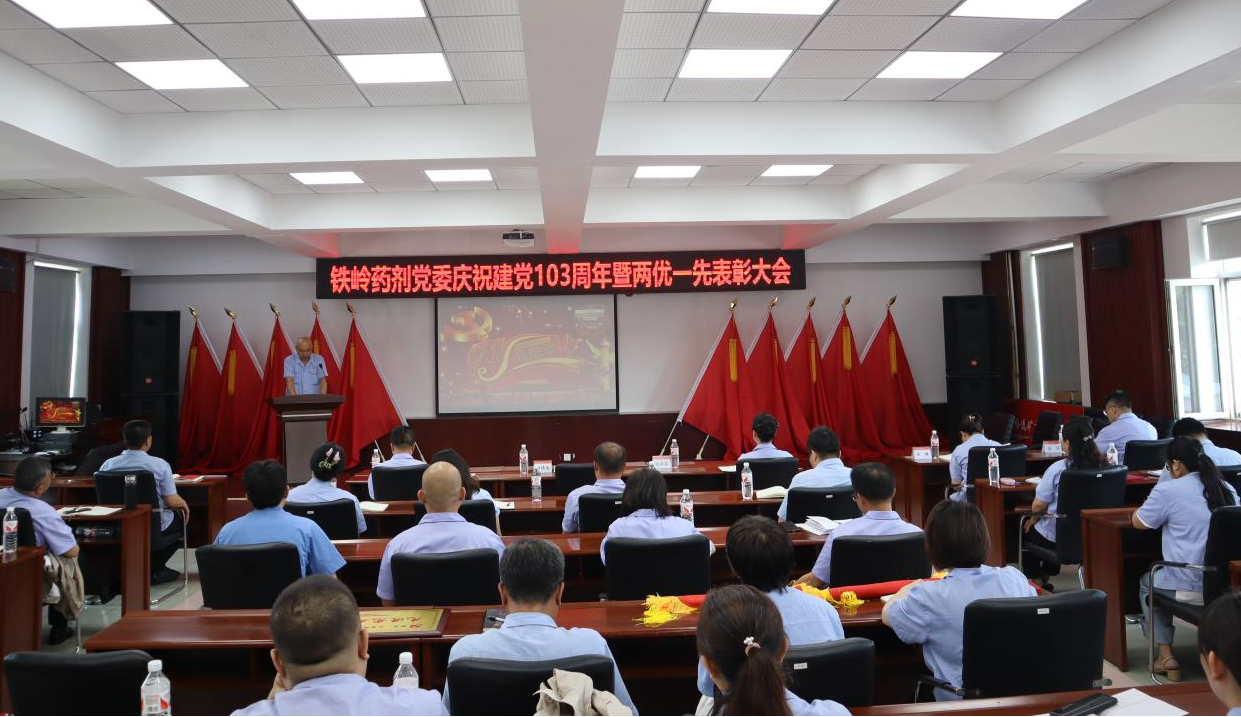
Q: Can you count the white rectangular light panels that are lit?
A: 12